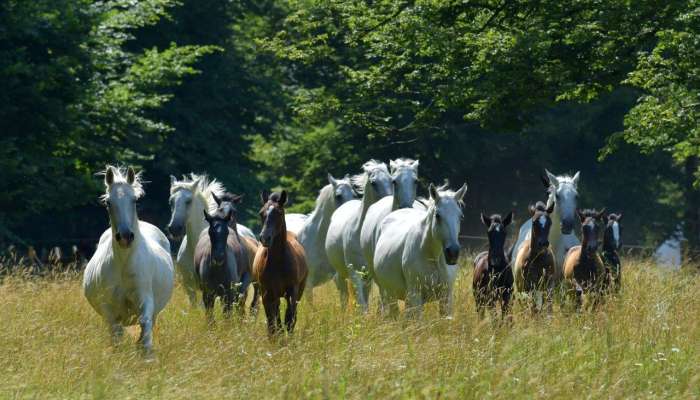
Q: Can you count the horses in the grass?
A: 14